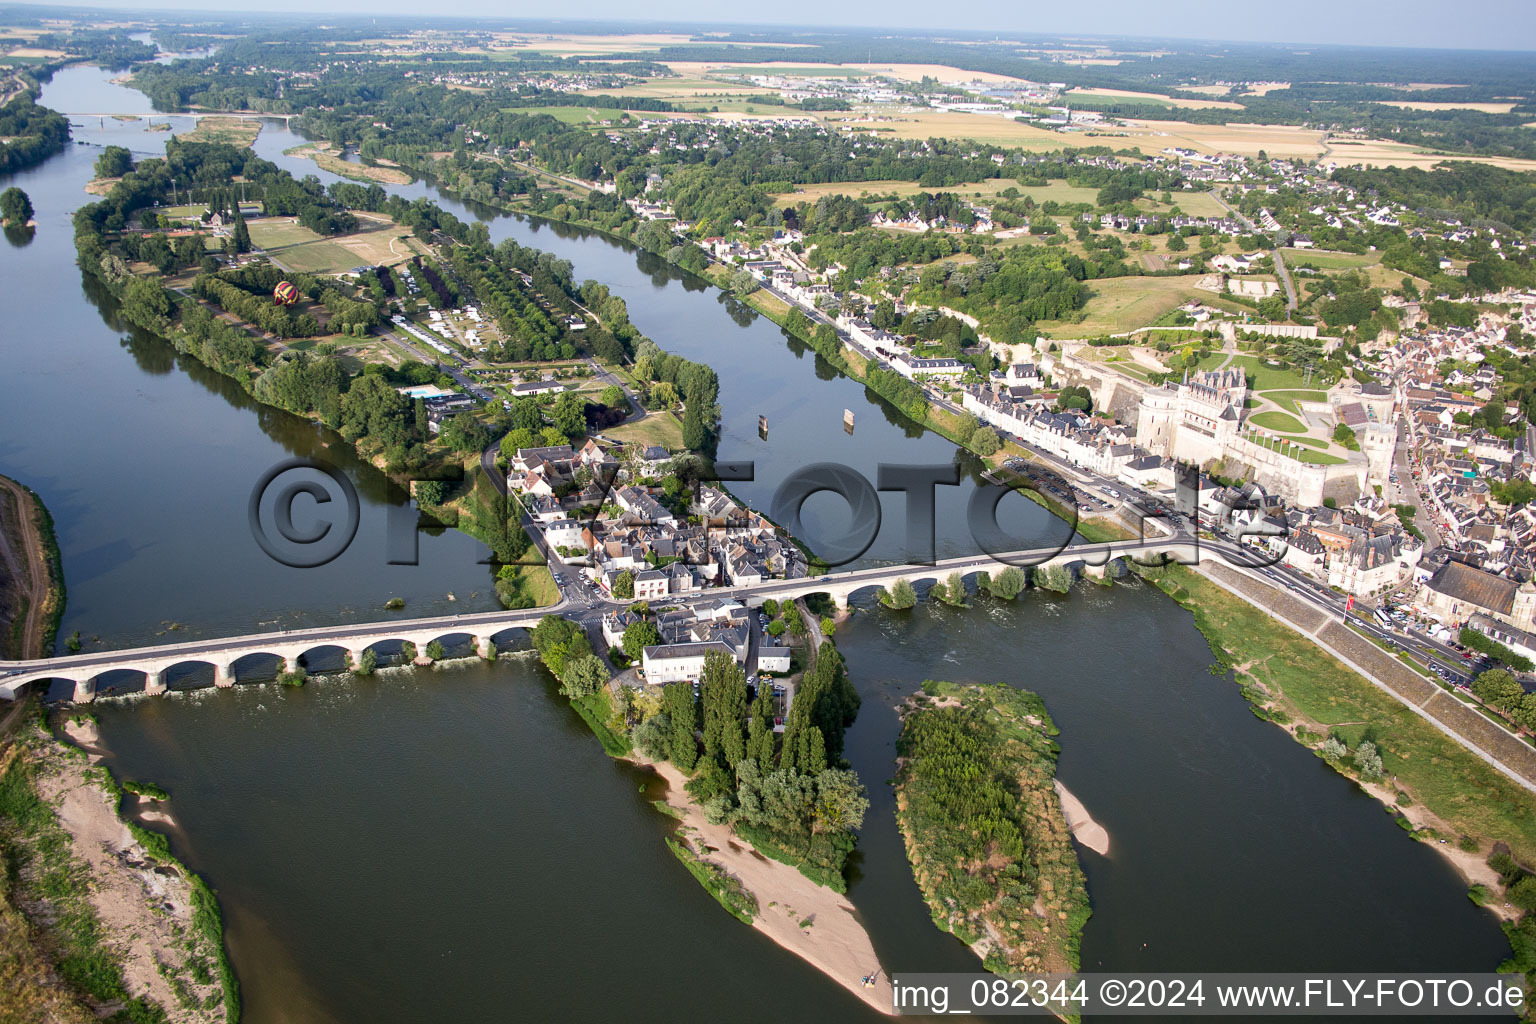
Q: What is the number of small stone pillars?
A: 2